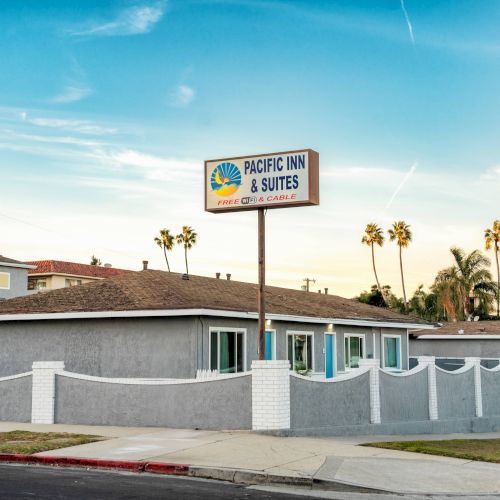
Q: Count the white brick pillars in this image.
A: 5